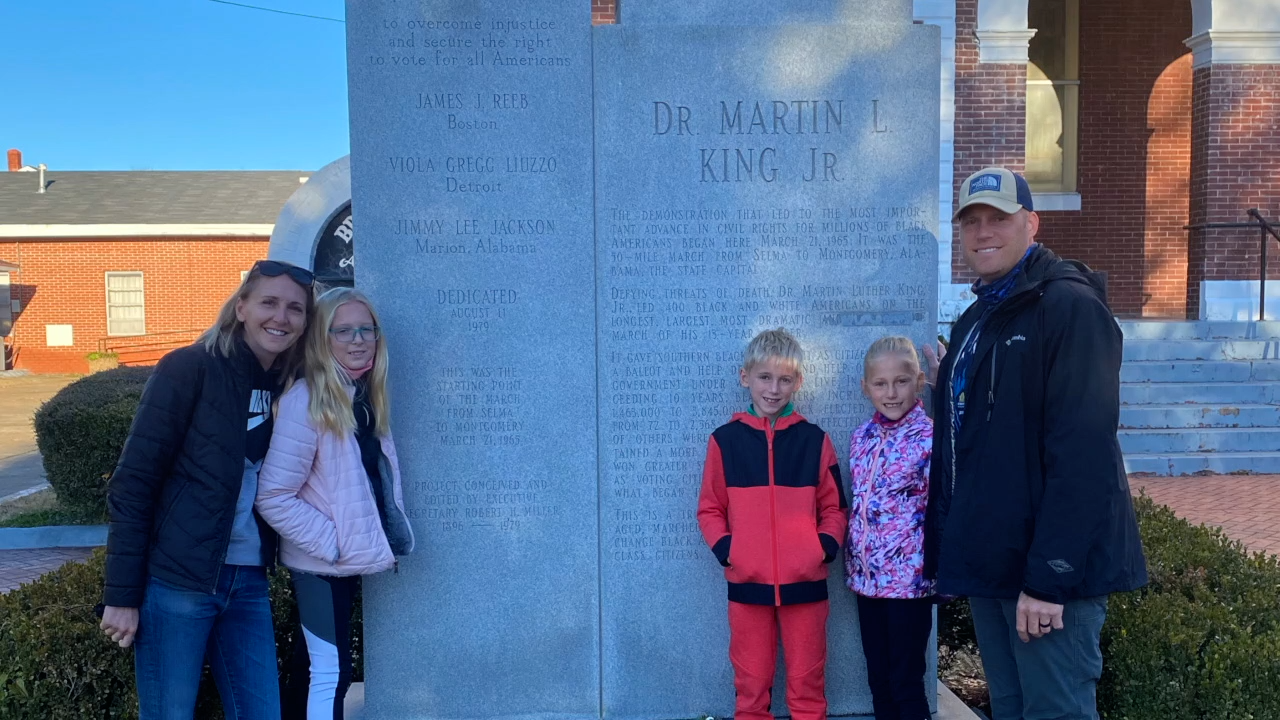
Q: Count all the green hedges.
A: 3